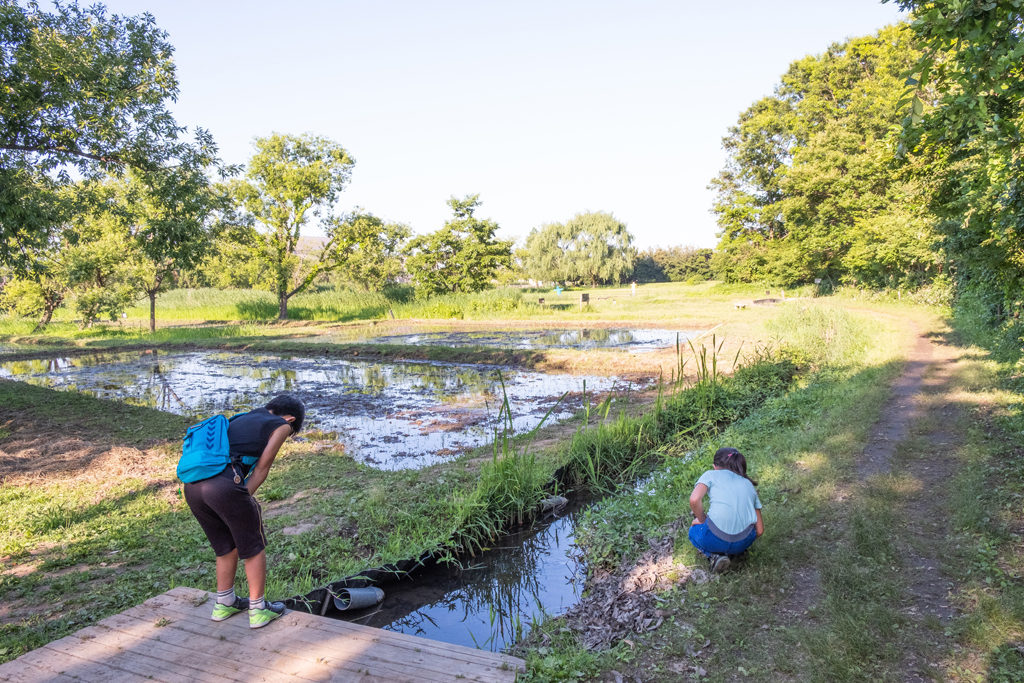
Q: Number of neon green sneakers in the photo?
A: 2